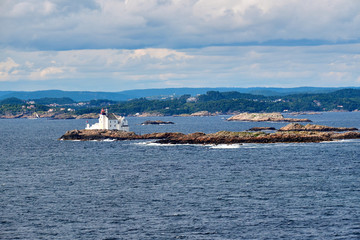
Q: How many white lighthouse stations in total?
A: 1